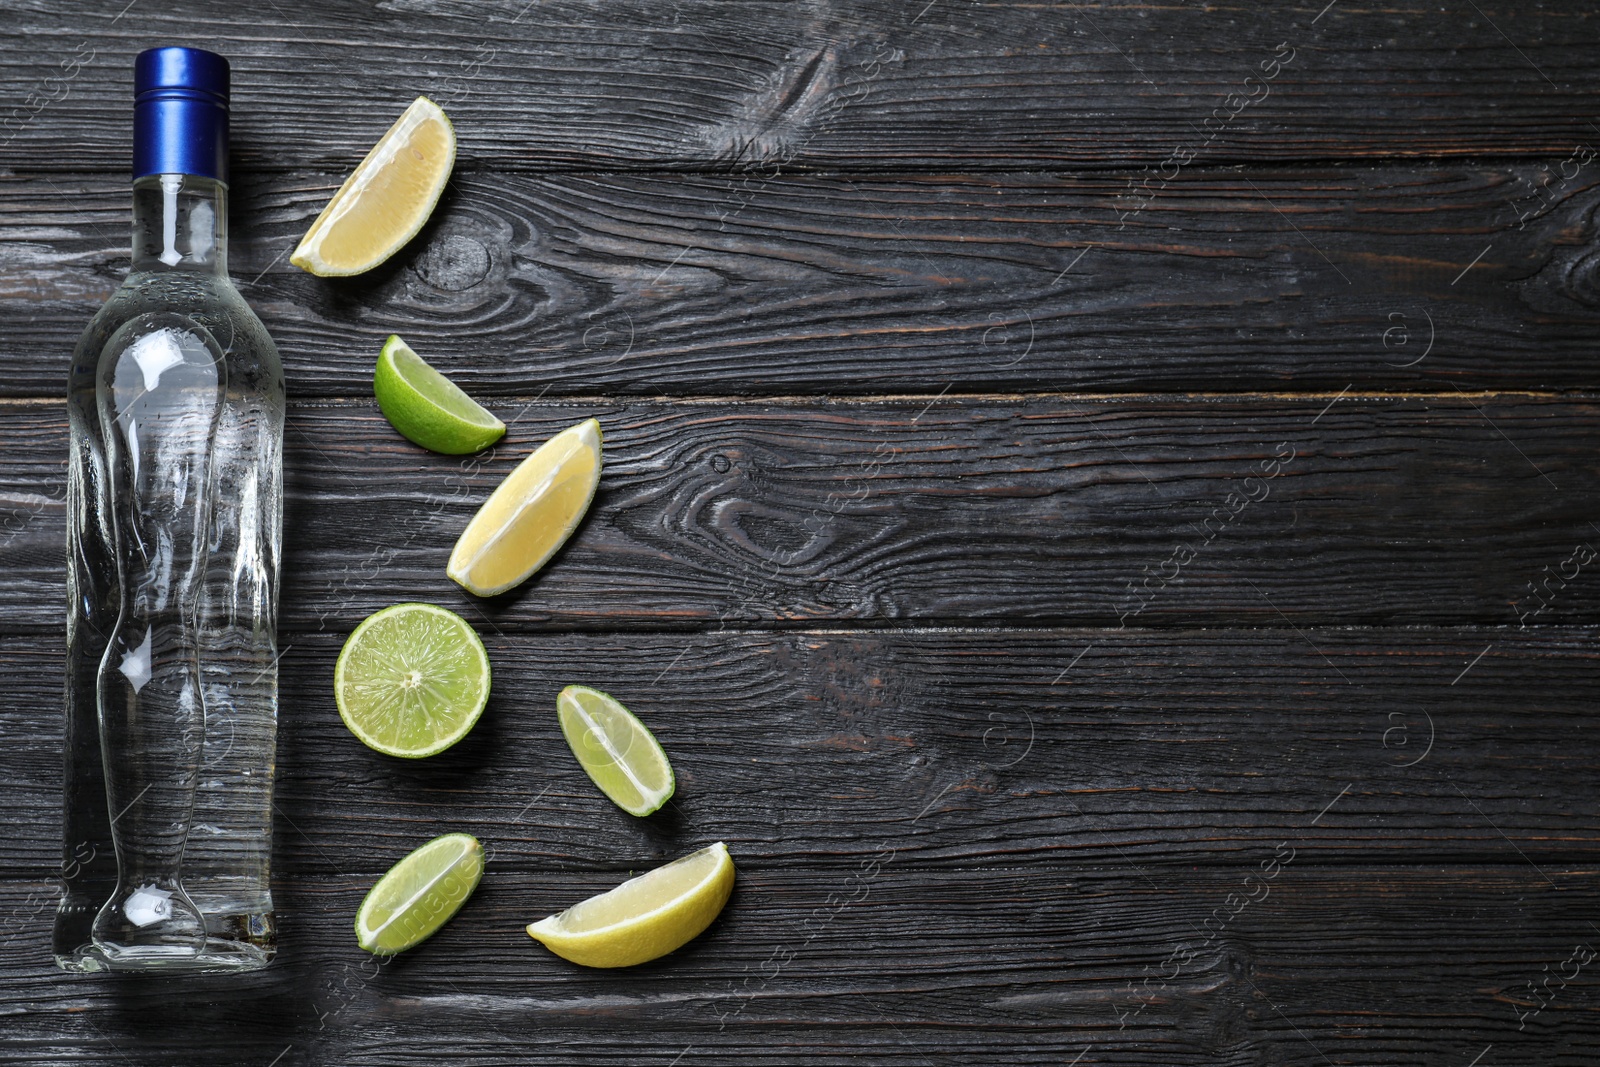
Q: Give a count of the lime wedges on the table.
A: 3